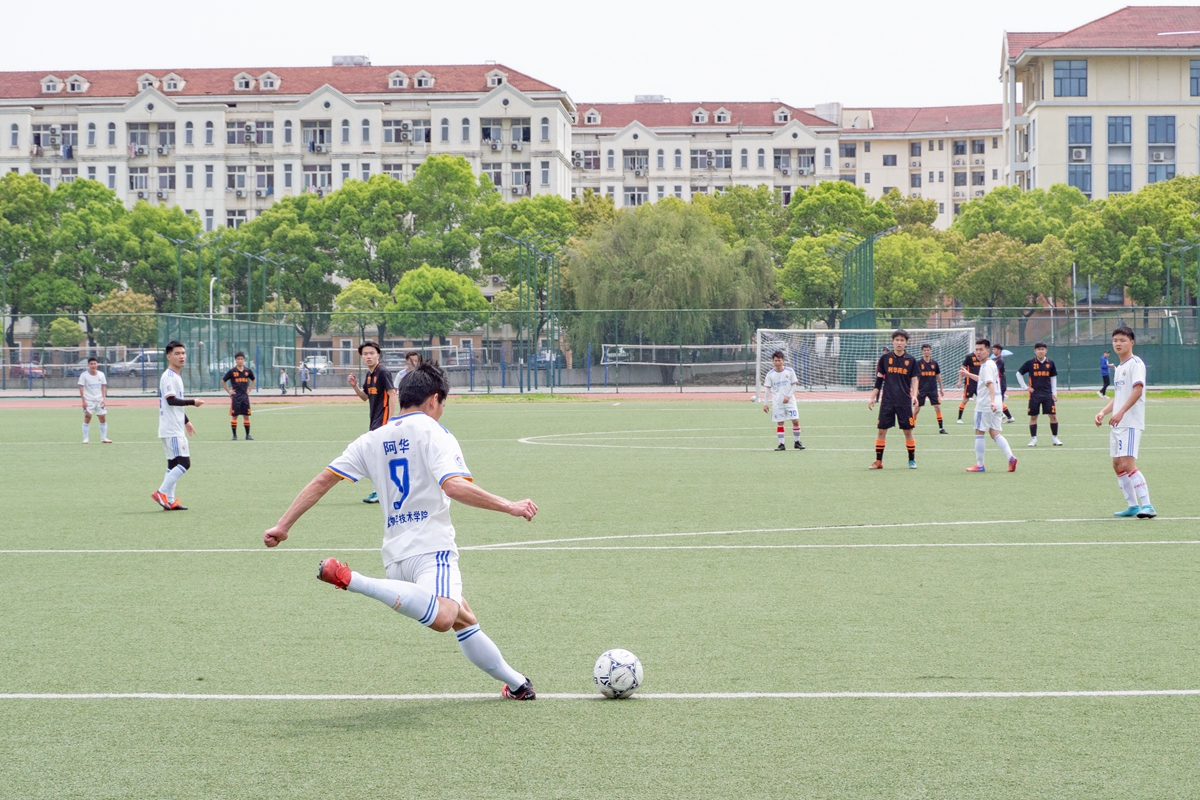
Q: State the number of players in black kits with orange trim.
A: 7